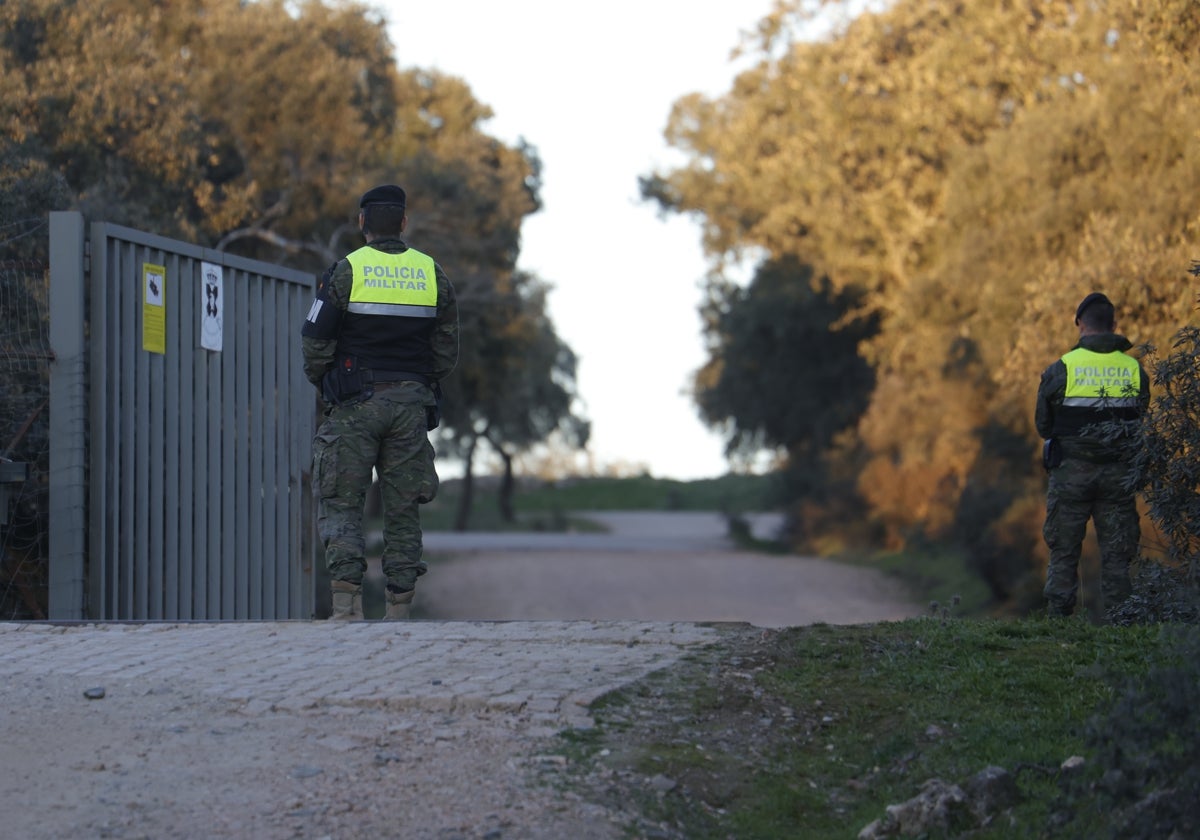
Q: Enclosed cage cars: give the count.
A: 0